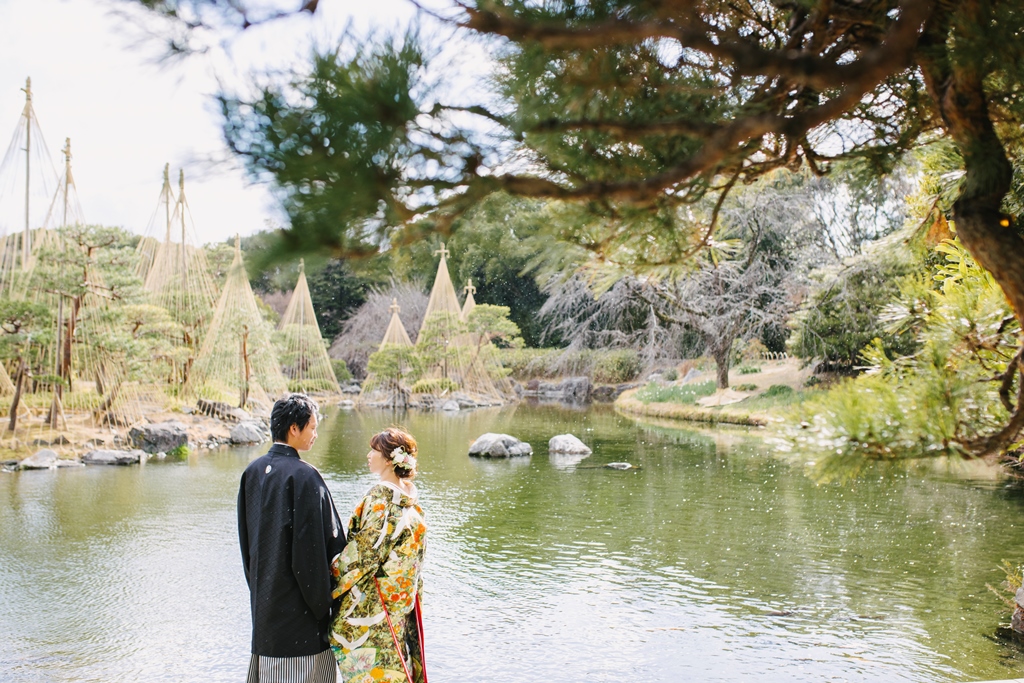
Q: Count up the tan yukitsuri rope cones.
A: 9